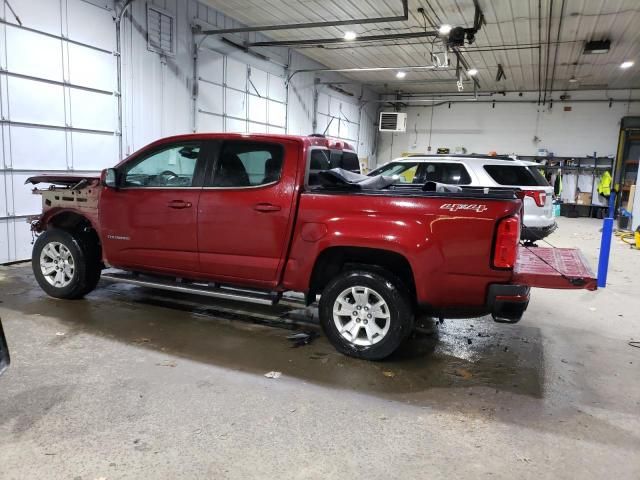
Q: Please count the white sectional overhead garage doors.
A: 3